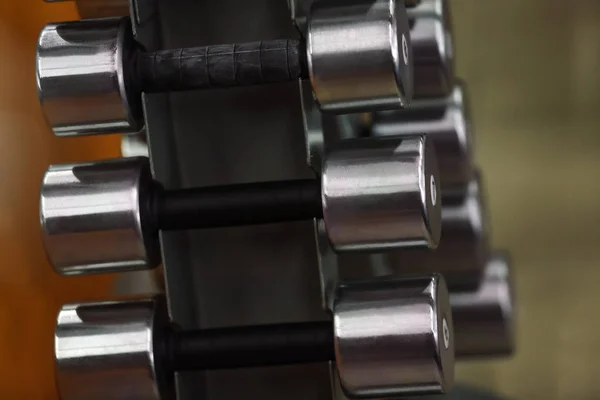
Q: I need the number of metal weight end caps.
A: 10